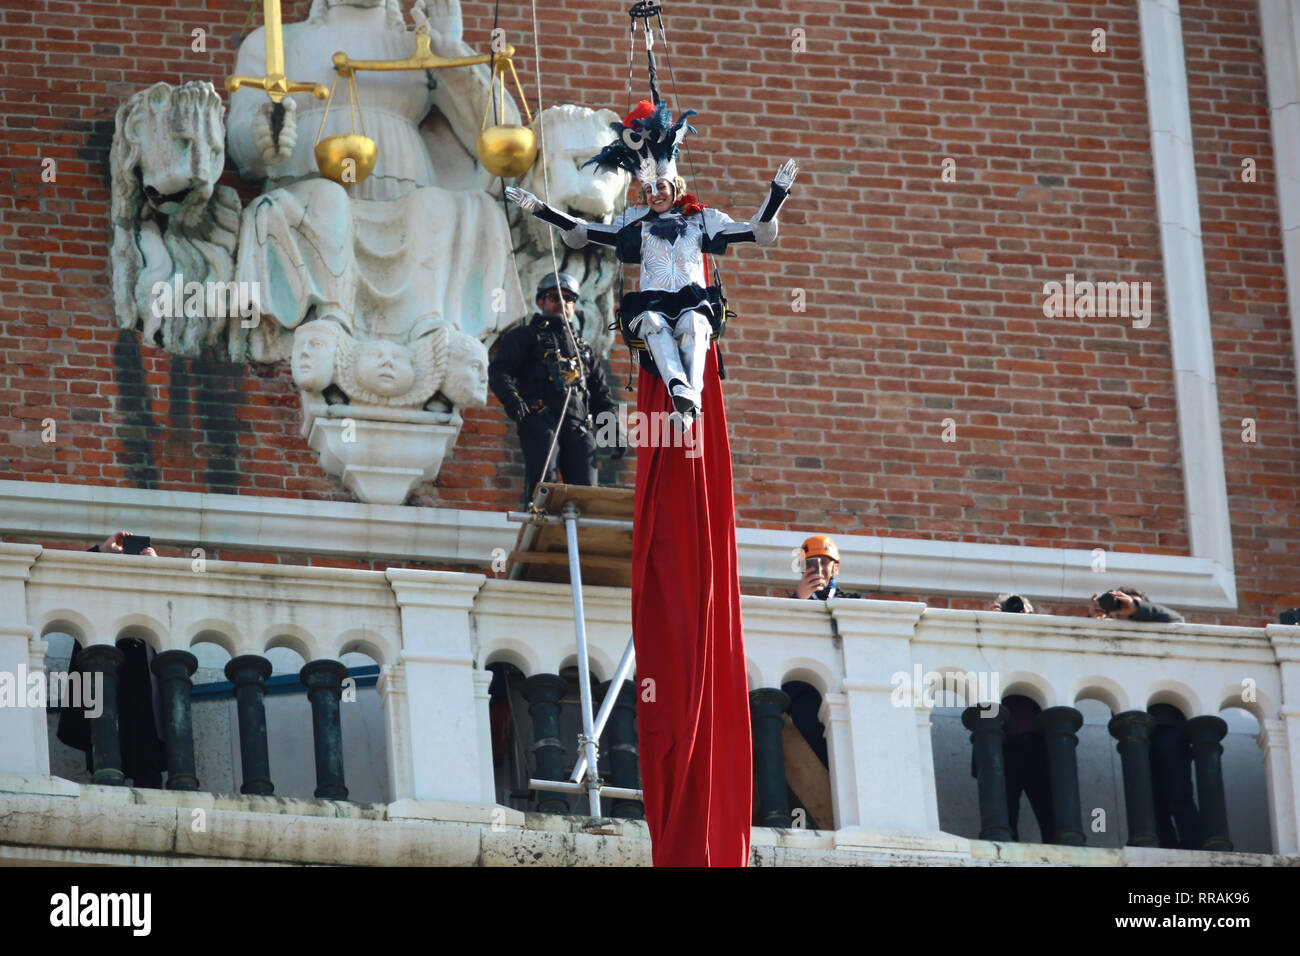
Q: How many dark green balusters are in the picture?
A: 11